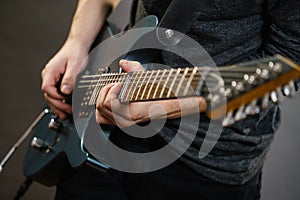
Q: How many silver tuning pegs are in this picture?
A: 6